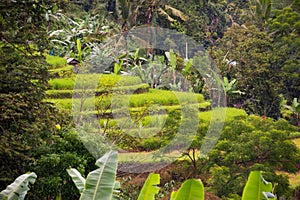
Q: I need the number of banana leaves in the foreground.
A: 6